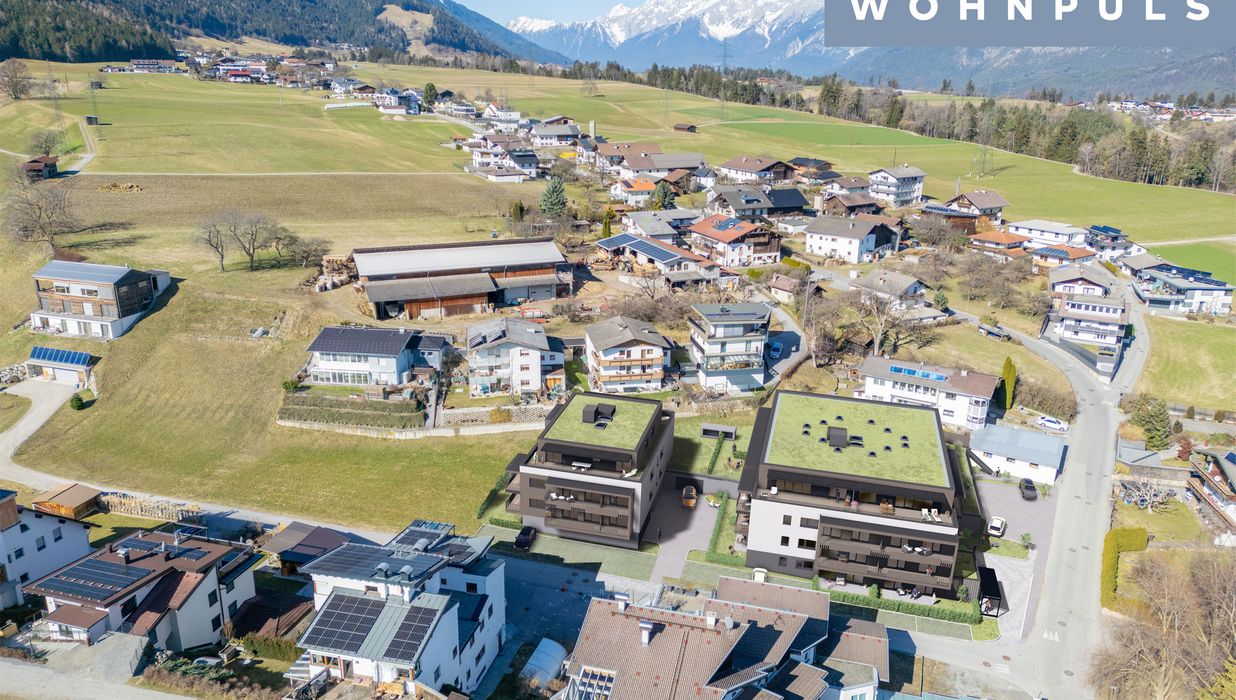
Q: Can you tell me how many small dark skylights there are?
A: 12